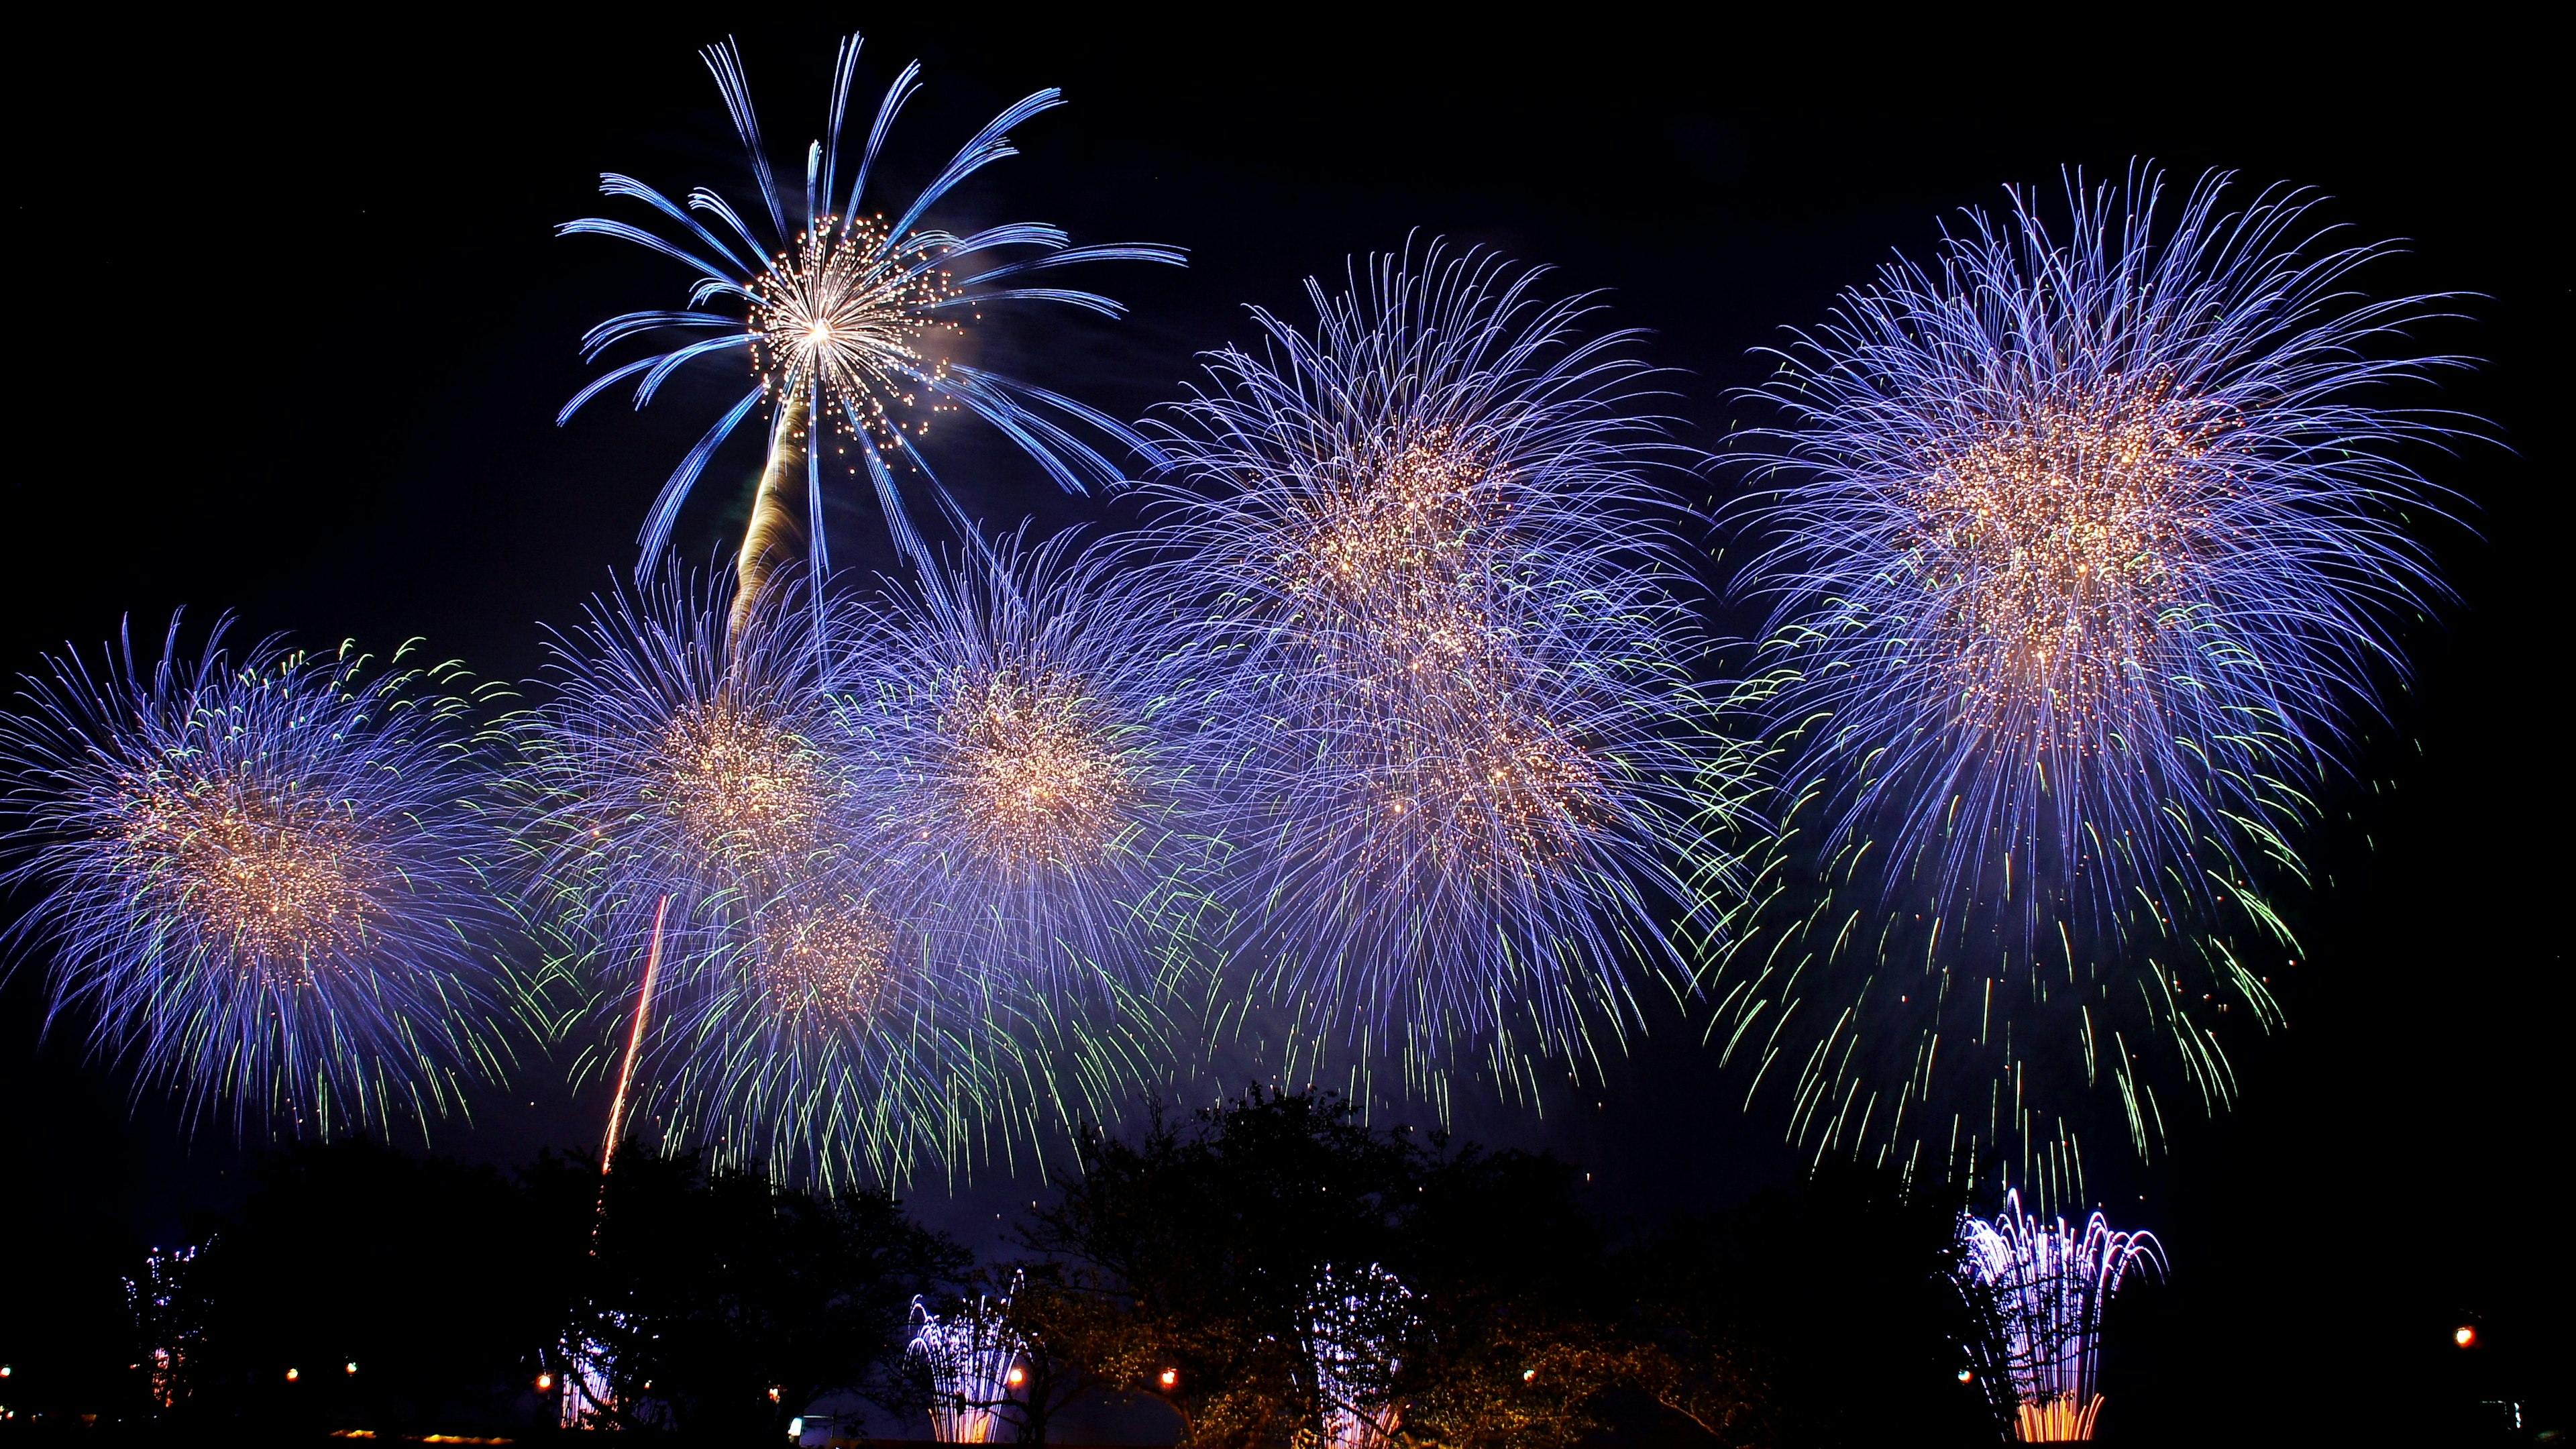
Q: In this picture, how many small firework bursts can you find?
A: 5